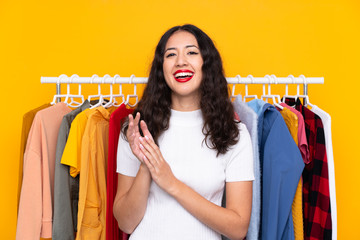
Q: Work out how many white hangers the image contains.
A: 12